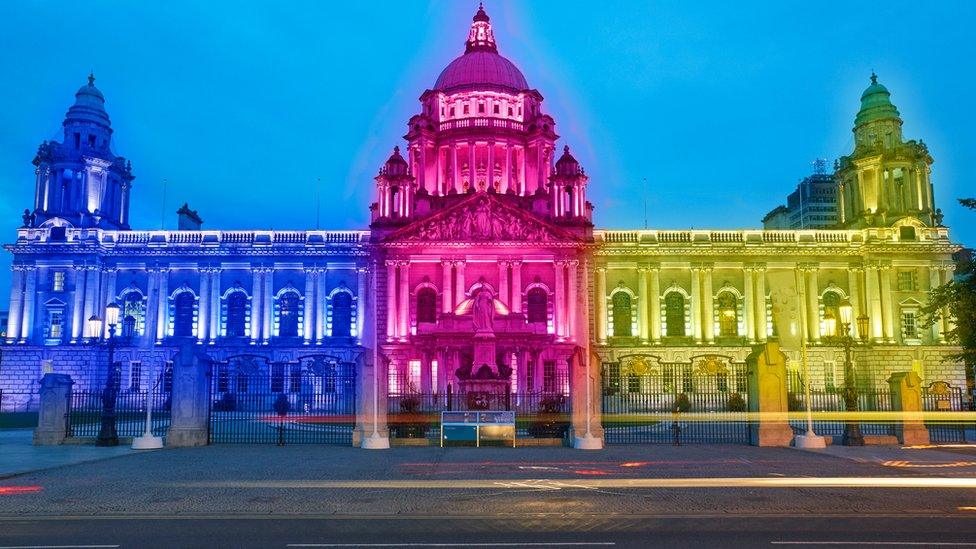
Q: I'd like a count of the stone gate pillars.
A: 6